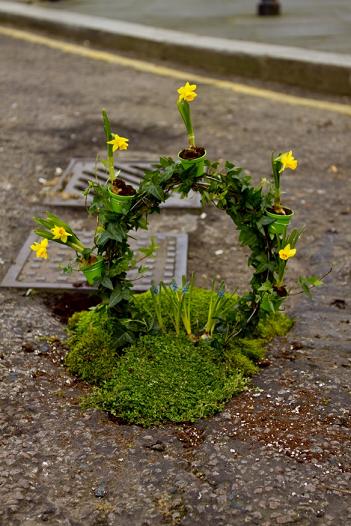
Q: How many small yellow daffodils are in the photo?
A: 6